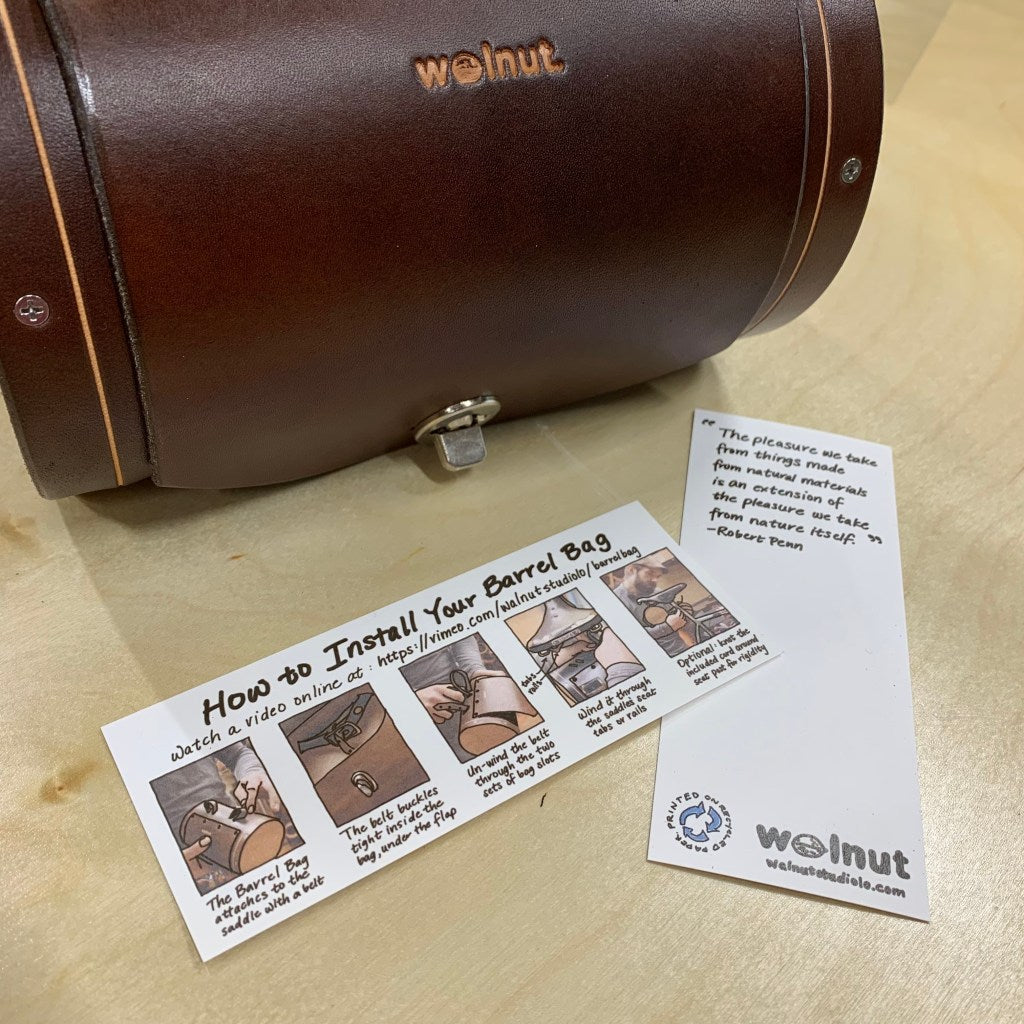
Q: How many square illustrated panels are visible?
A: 5